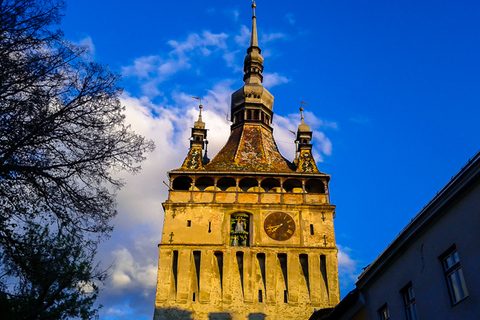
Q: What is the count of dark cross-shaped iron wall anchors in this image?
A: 4